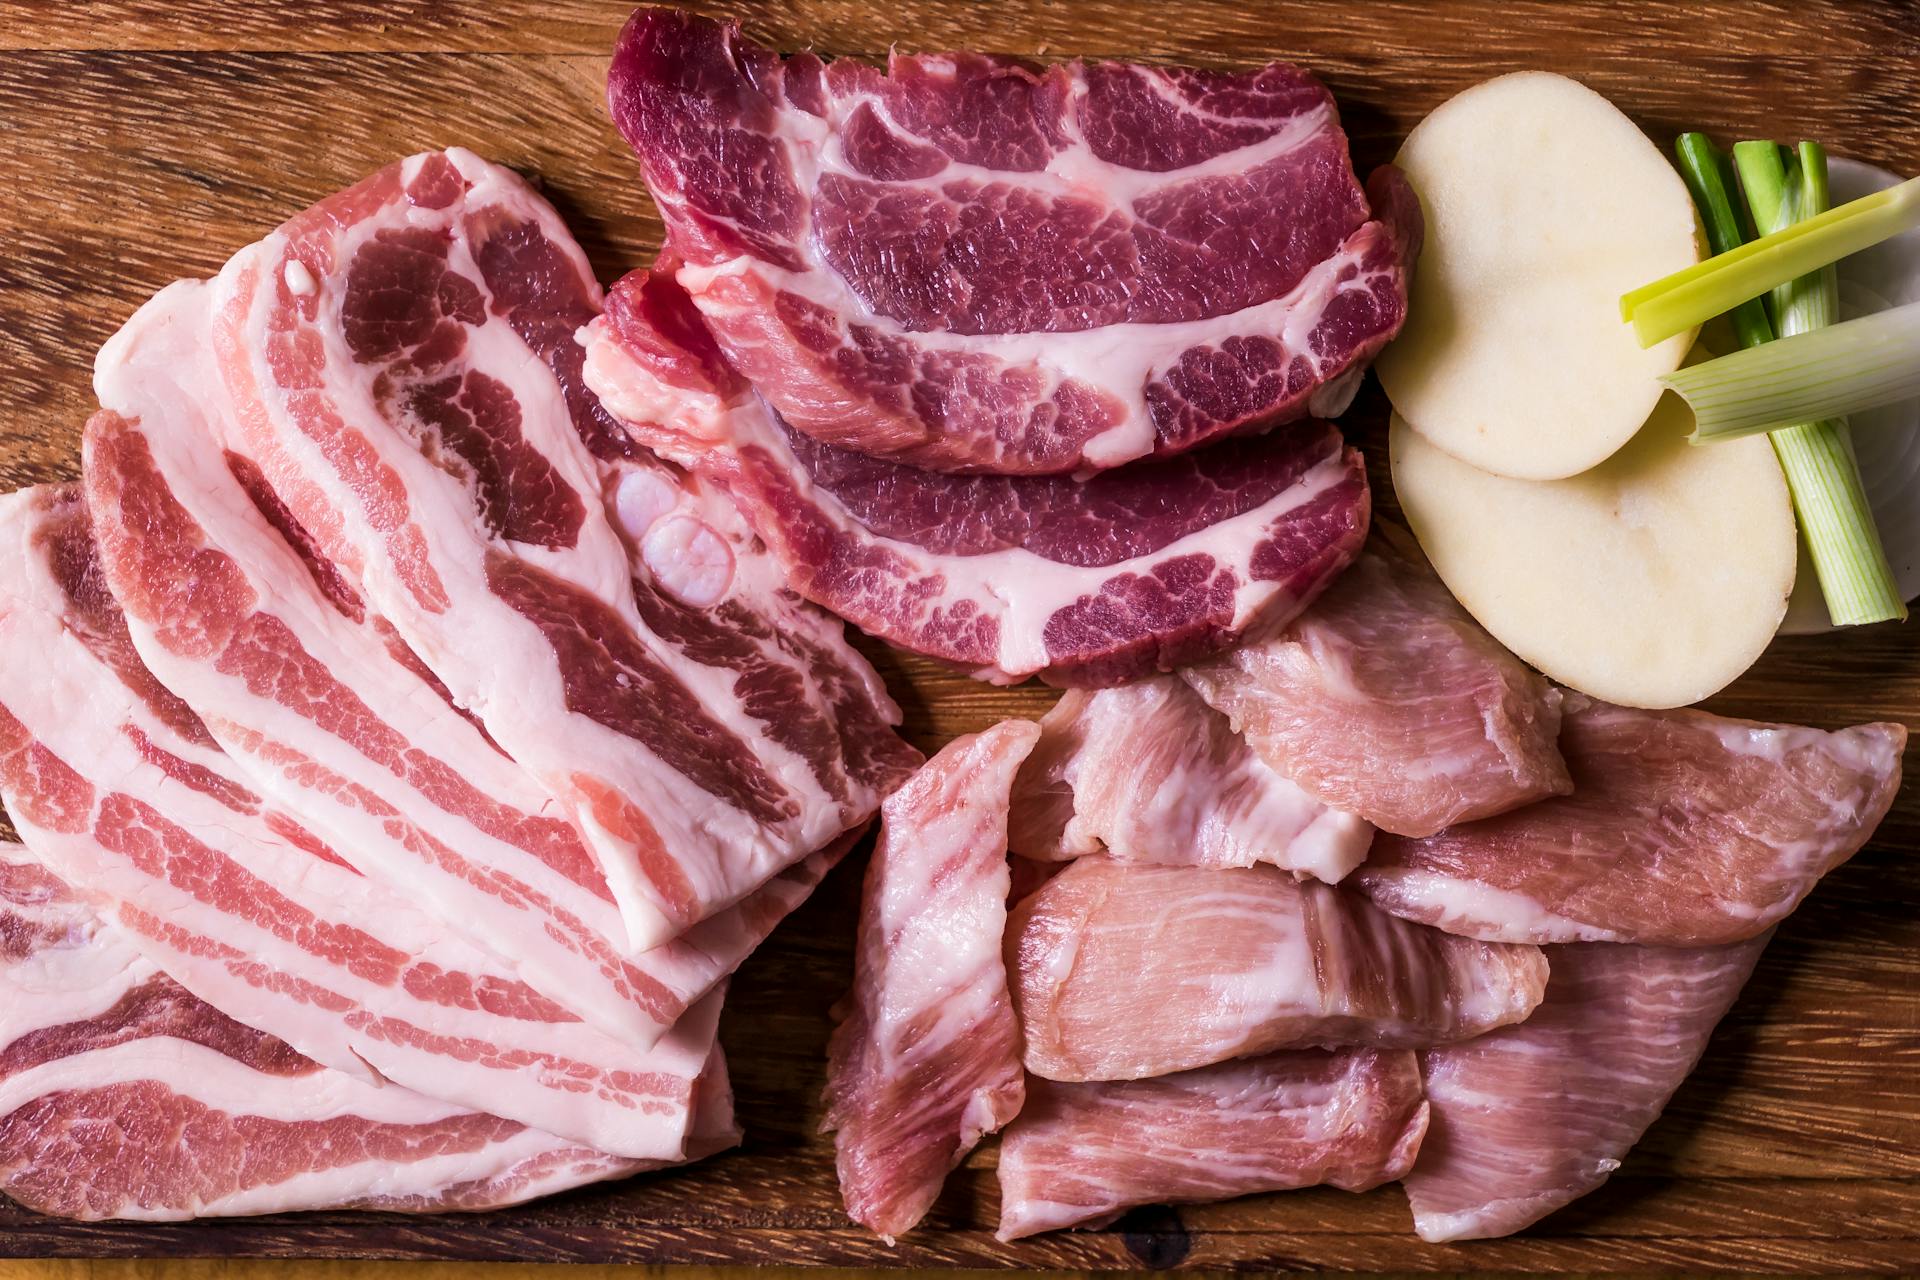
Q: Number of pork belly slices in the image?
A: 4